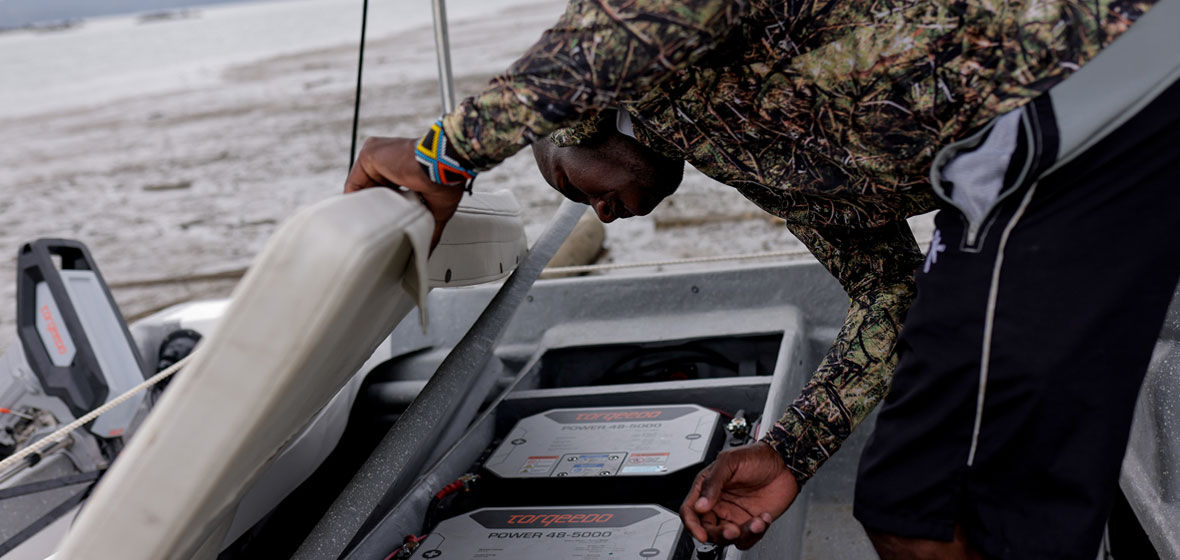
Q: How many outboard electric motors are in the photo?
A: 1